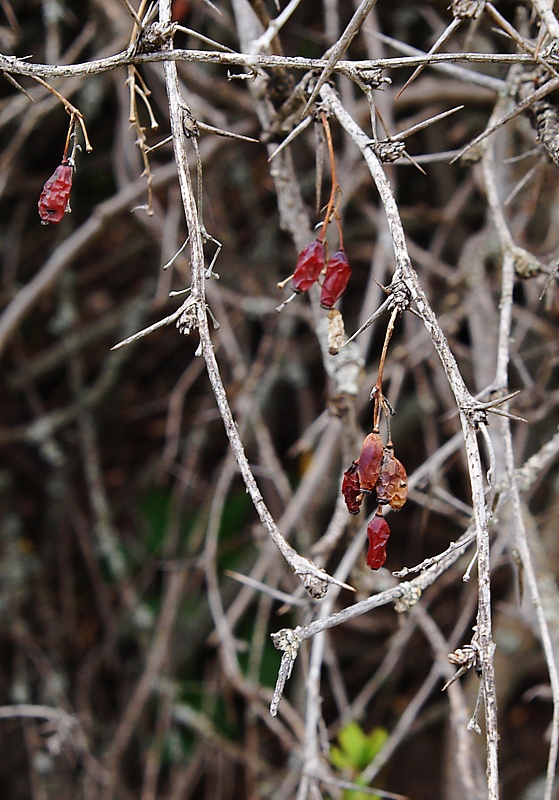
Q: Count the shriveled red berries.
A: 7